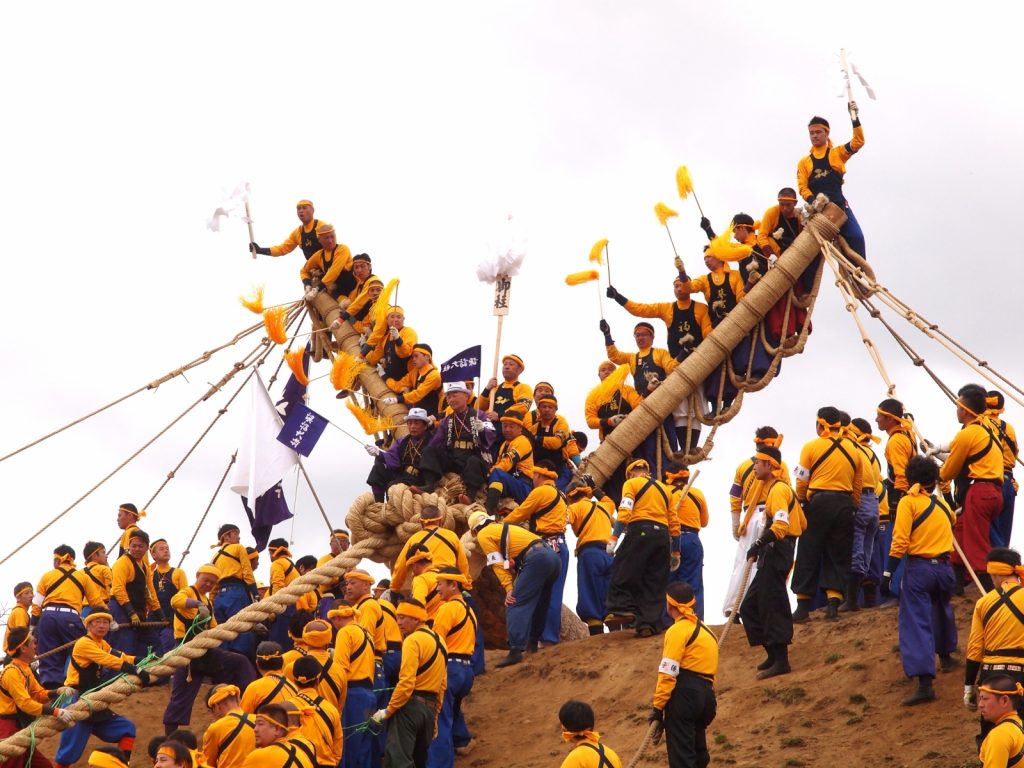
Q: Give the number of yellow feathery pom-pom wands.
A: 12